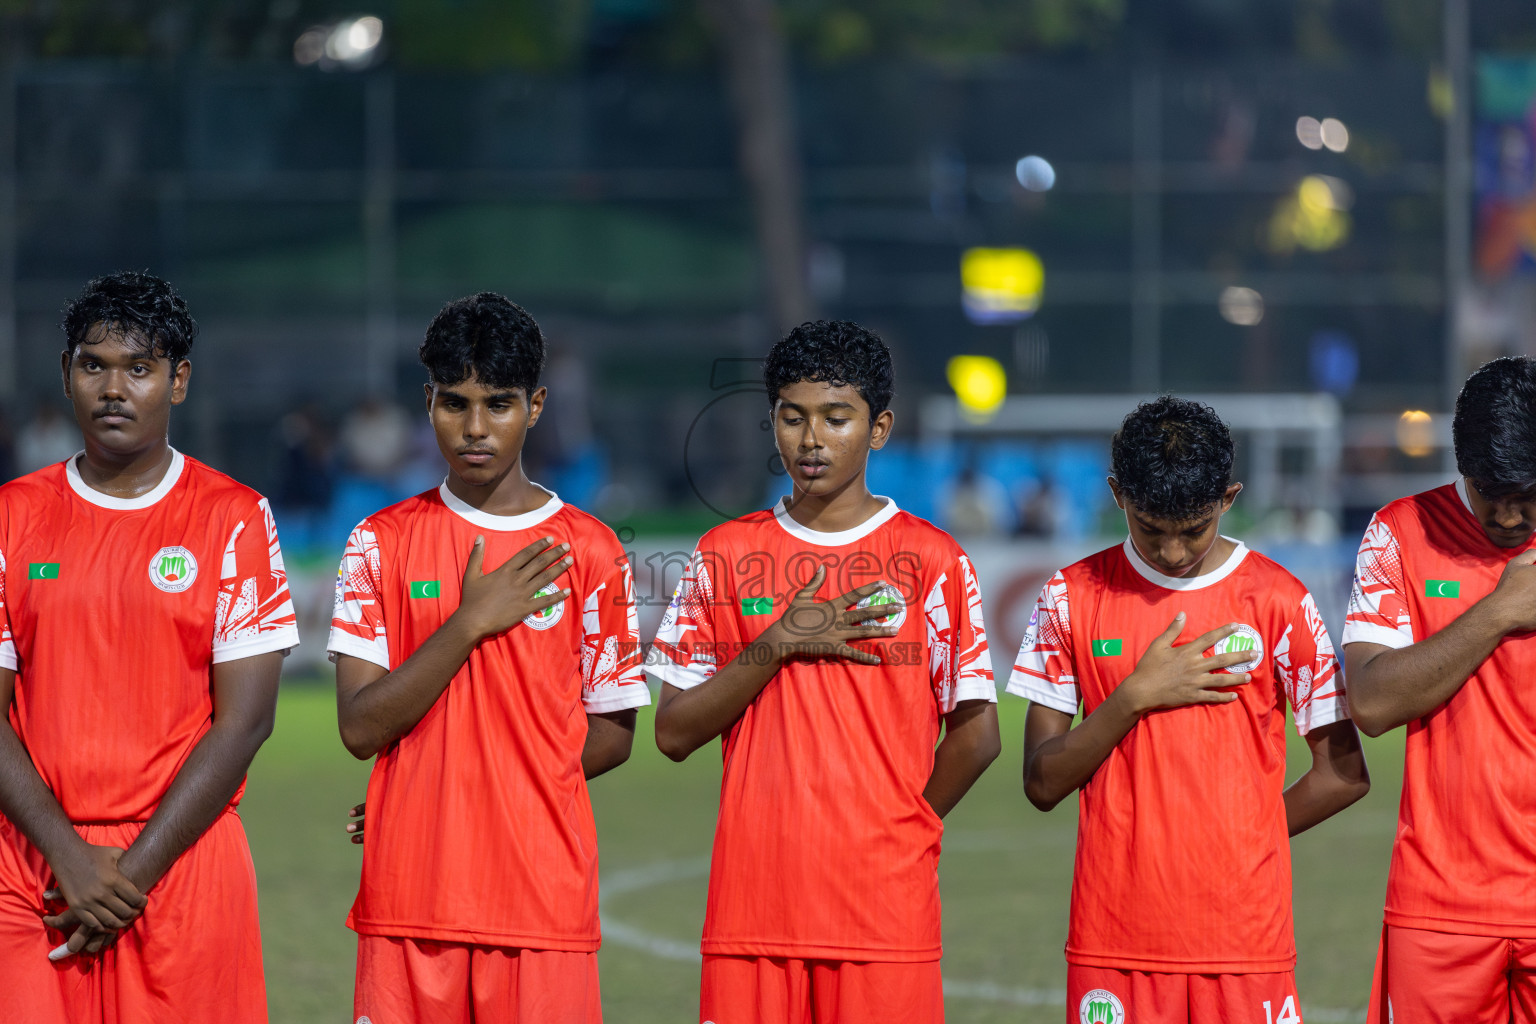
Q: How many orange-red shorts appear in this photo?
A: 5